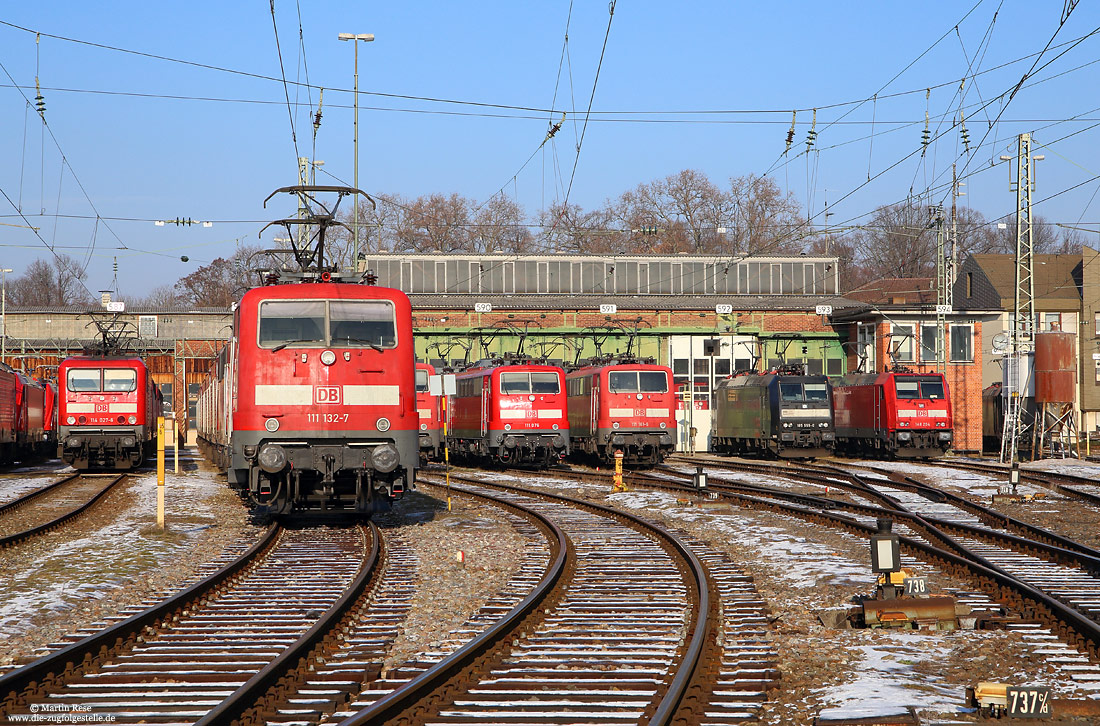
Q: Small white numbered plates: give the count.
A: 6